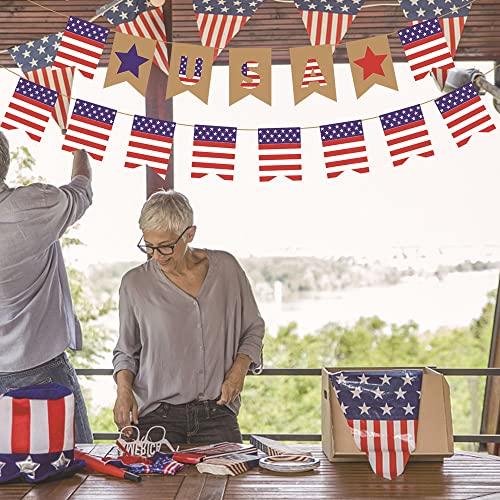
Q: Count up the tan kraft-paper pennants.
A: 5